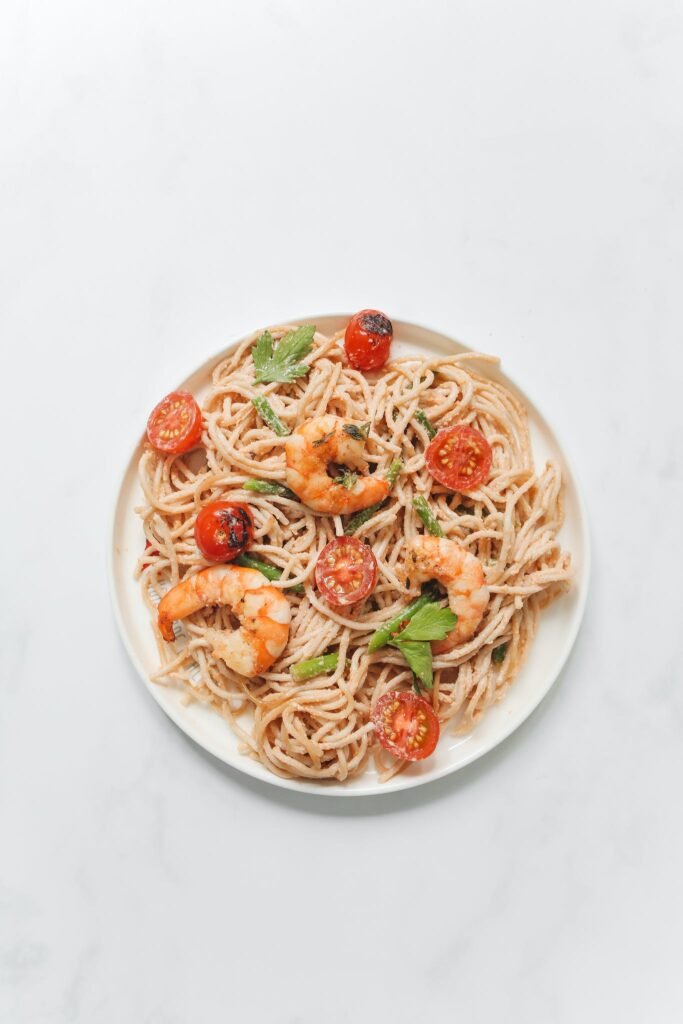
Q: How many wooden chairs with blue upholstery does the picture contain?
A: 0